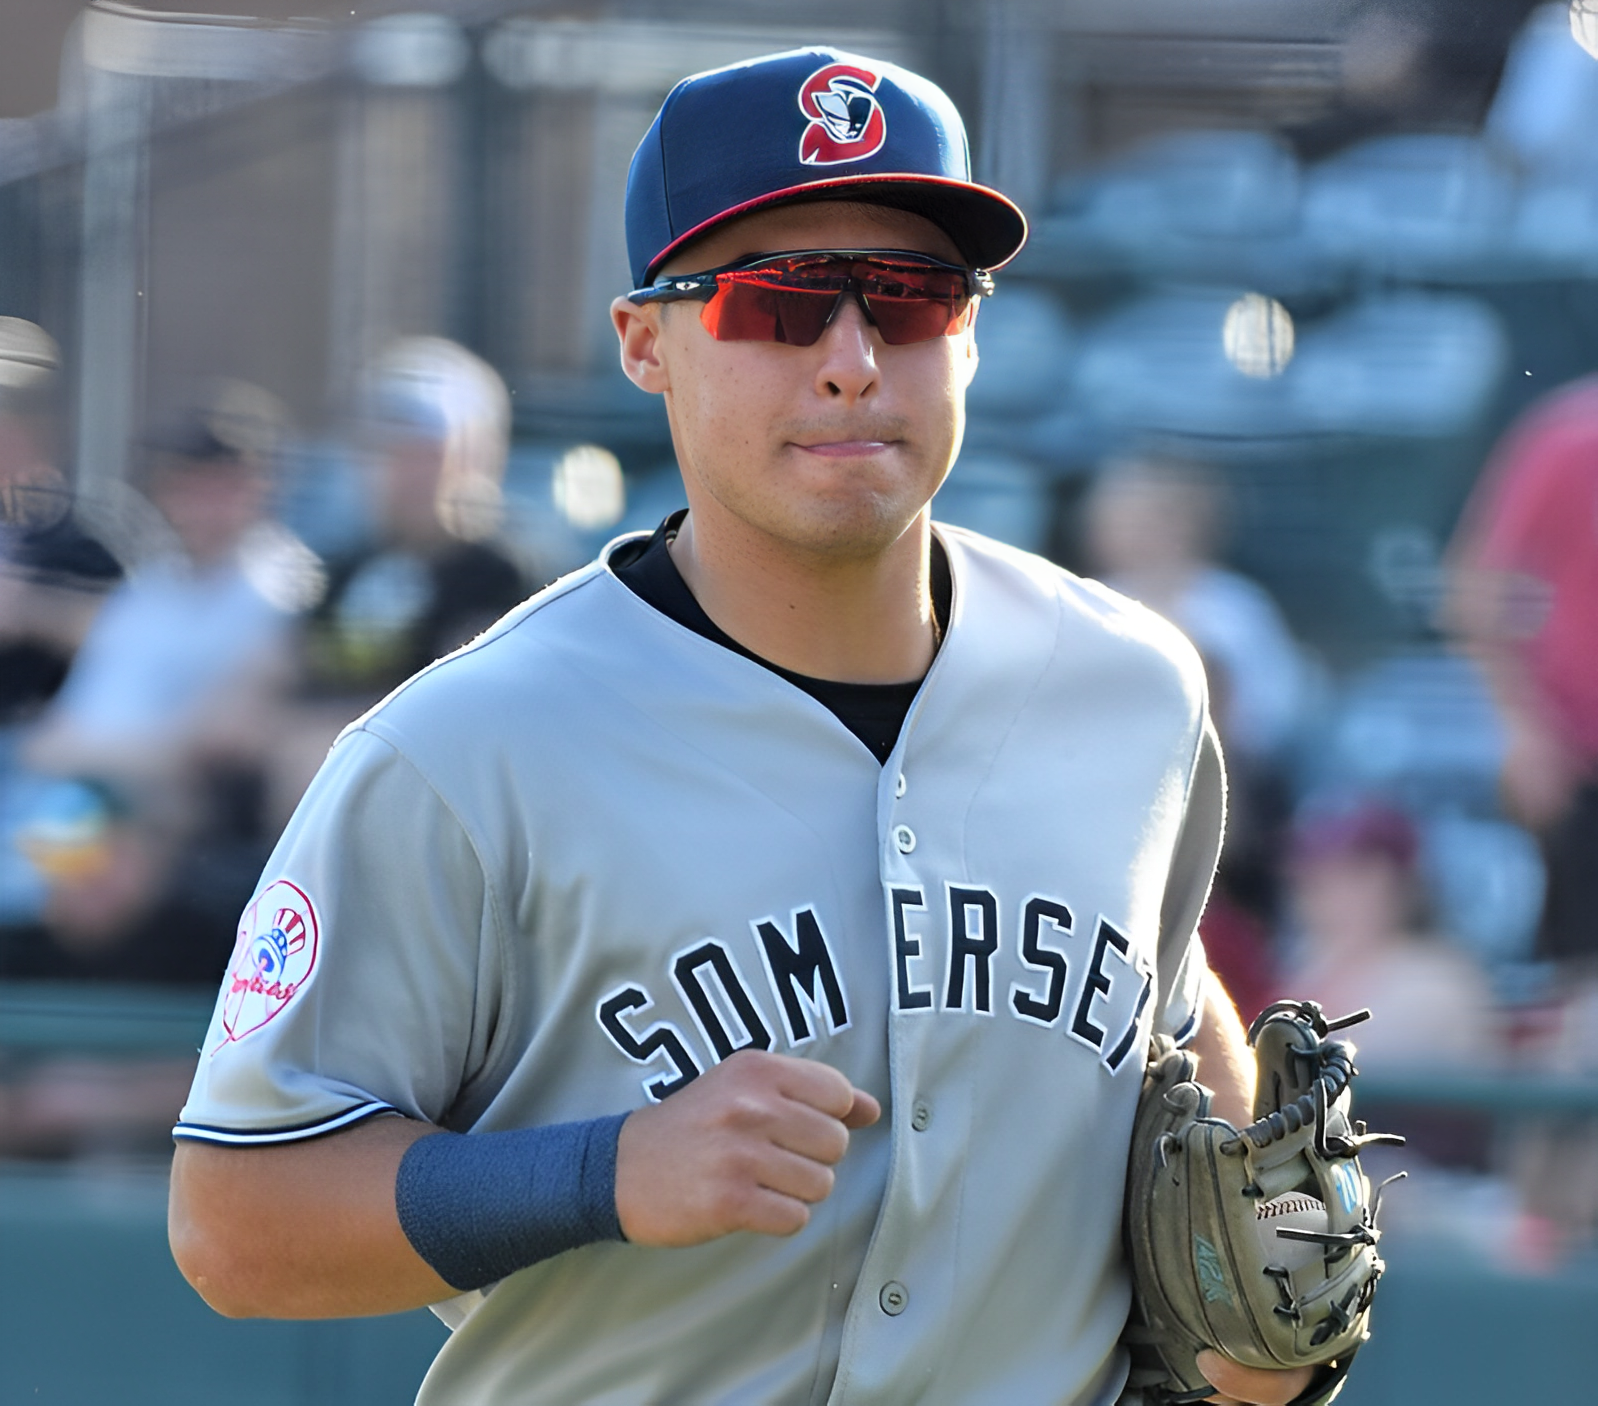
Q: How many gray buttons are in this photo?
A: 2